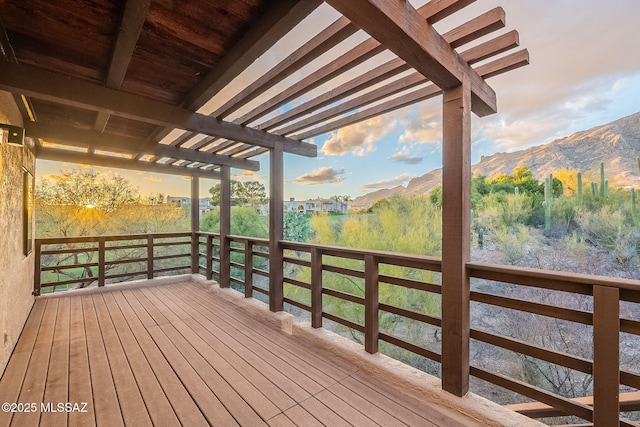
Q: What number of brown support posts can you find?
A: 4